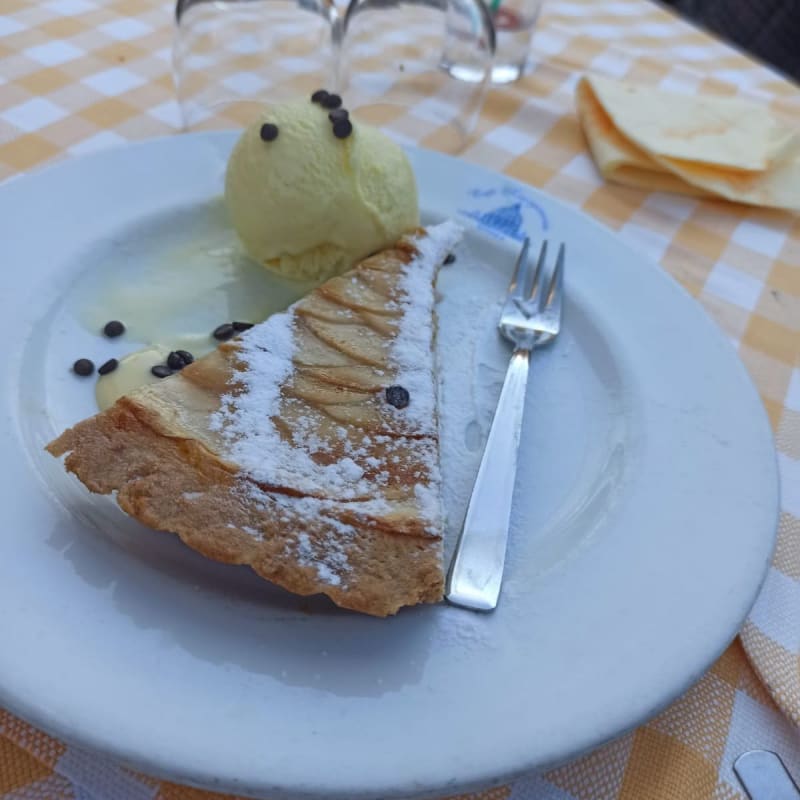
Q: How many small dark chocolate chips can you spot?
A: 15